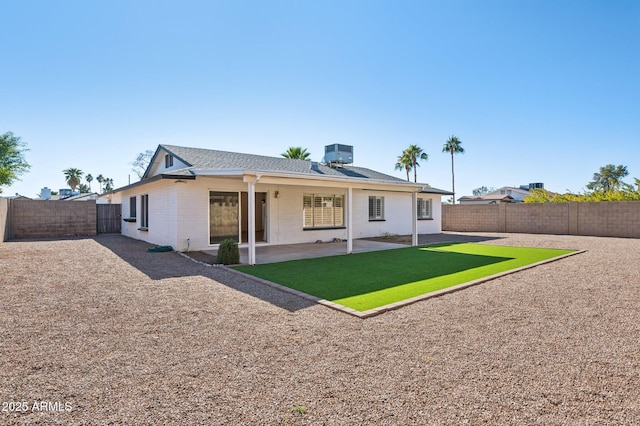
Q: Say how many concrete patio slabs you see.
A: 1